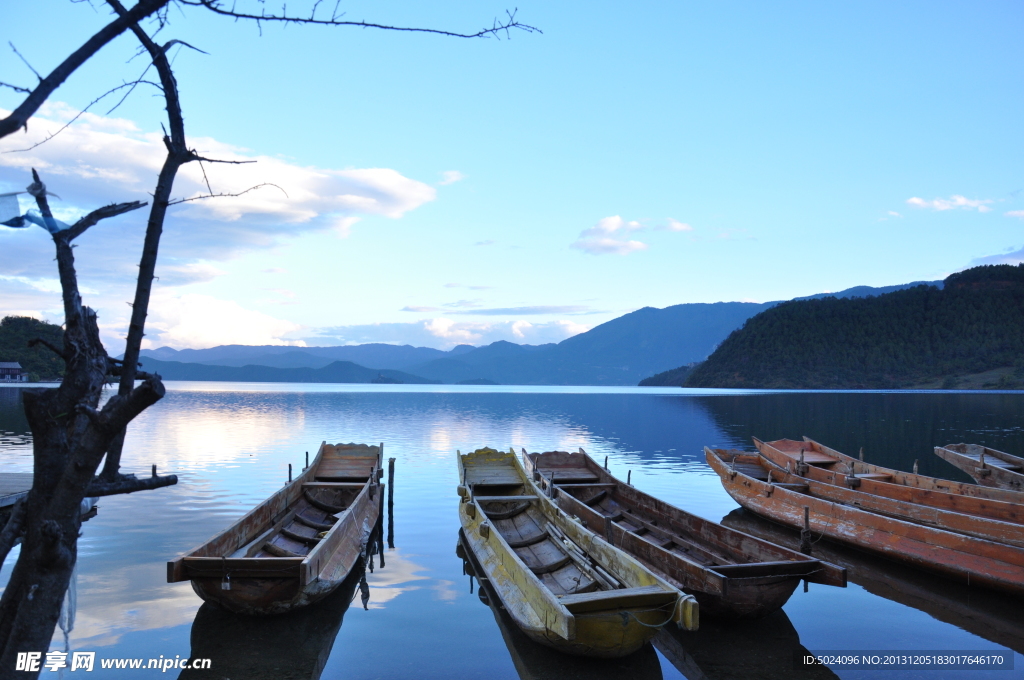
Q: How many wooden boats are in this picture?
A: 6